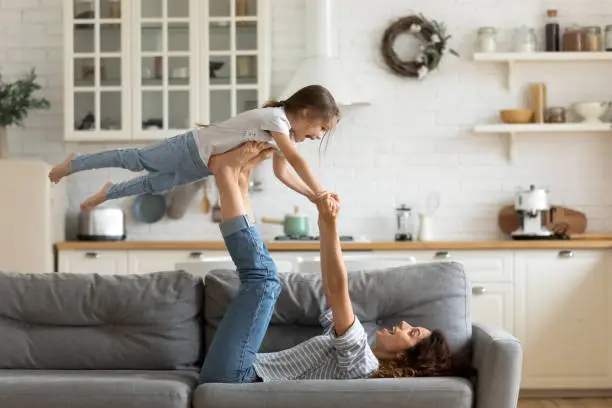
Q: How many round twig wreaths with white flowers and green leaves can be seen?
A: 1